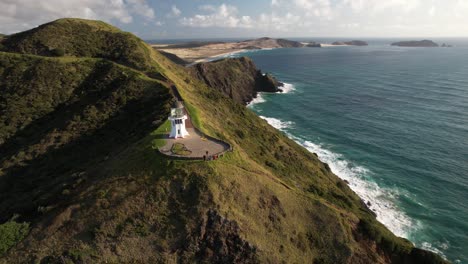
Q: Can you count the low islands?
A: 2